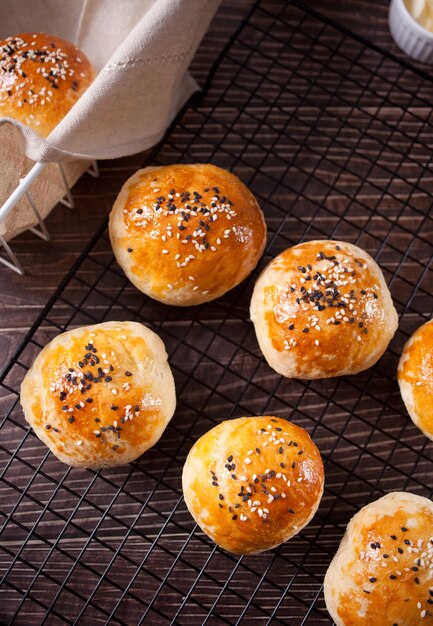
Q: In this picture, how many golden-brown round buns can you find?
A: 7